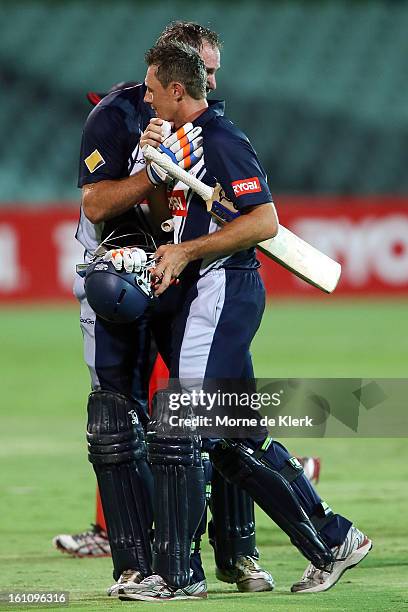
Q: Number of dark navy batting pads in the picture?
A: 4